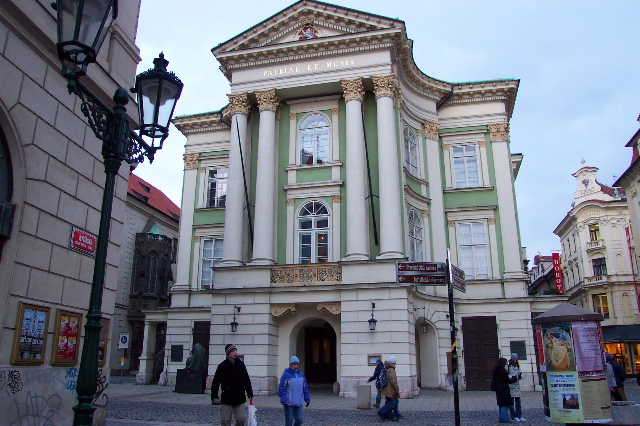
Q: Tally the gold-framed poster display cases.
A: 3